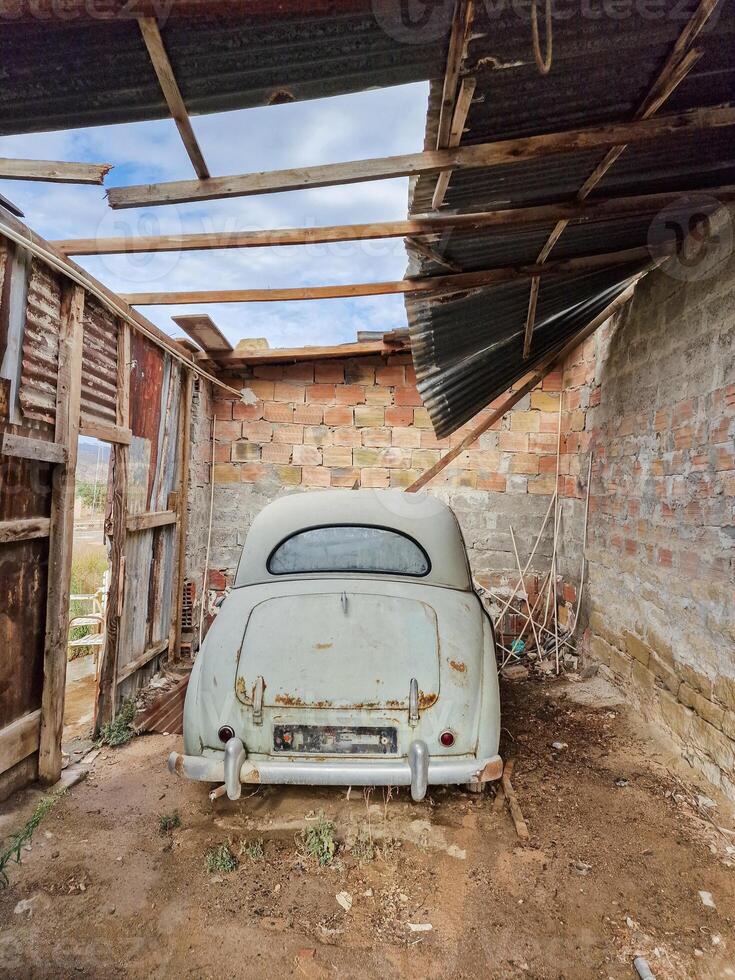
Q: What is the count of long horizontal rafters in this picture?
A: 3